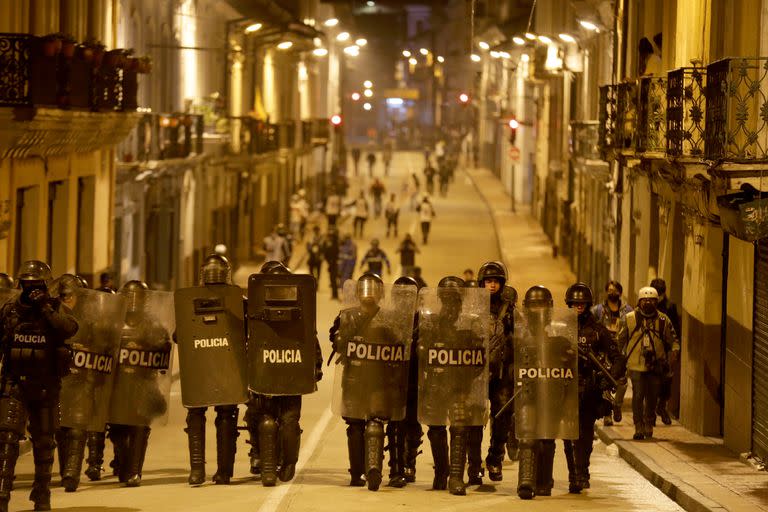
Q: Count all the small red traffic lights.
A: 4